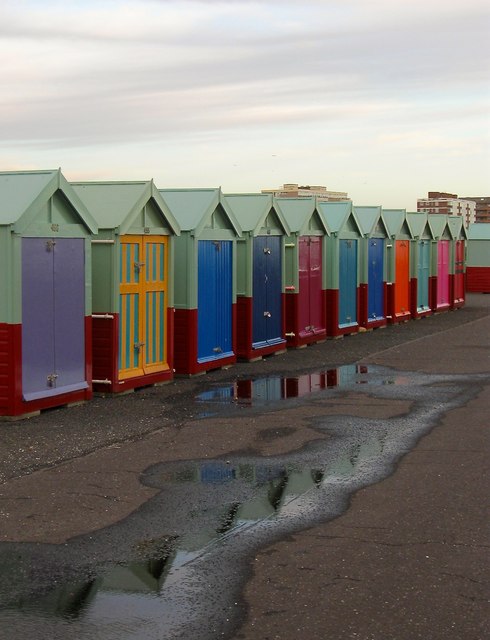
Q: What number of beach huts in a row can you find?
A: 11